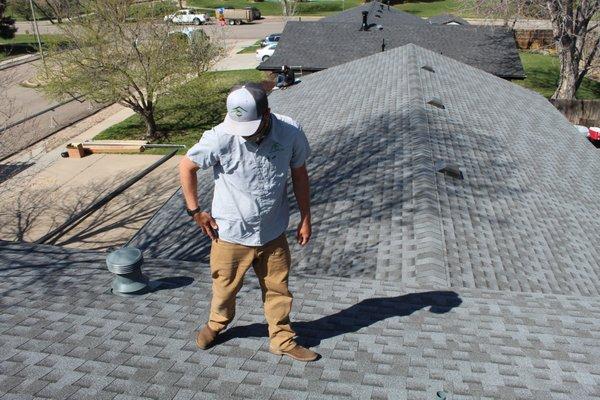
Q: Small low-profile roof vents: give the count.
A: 3